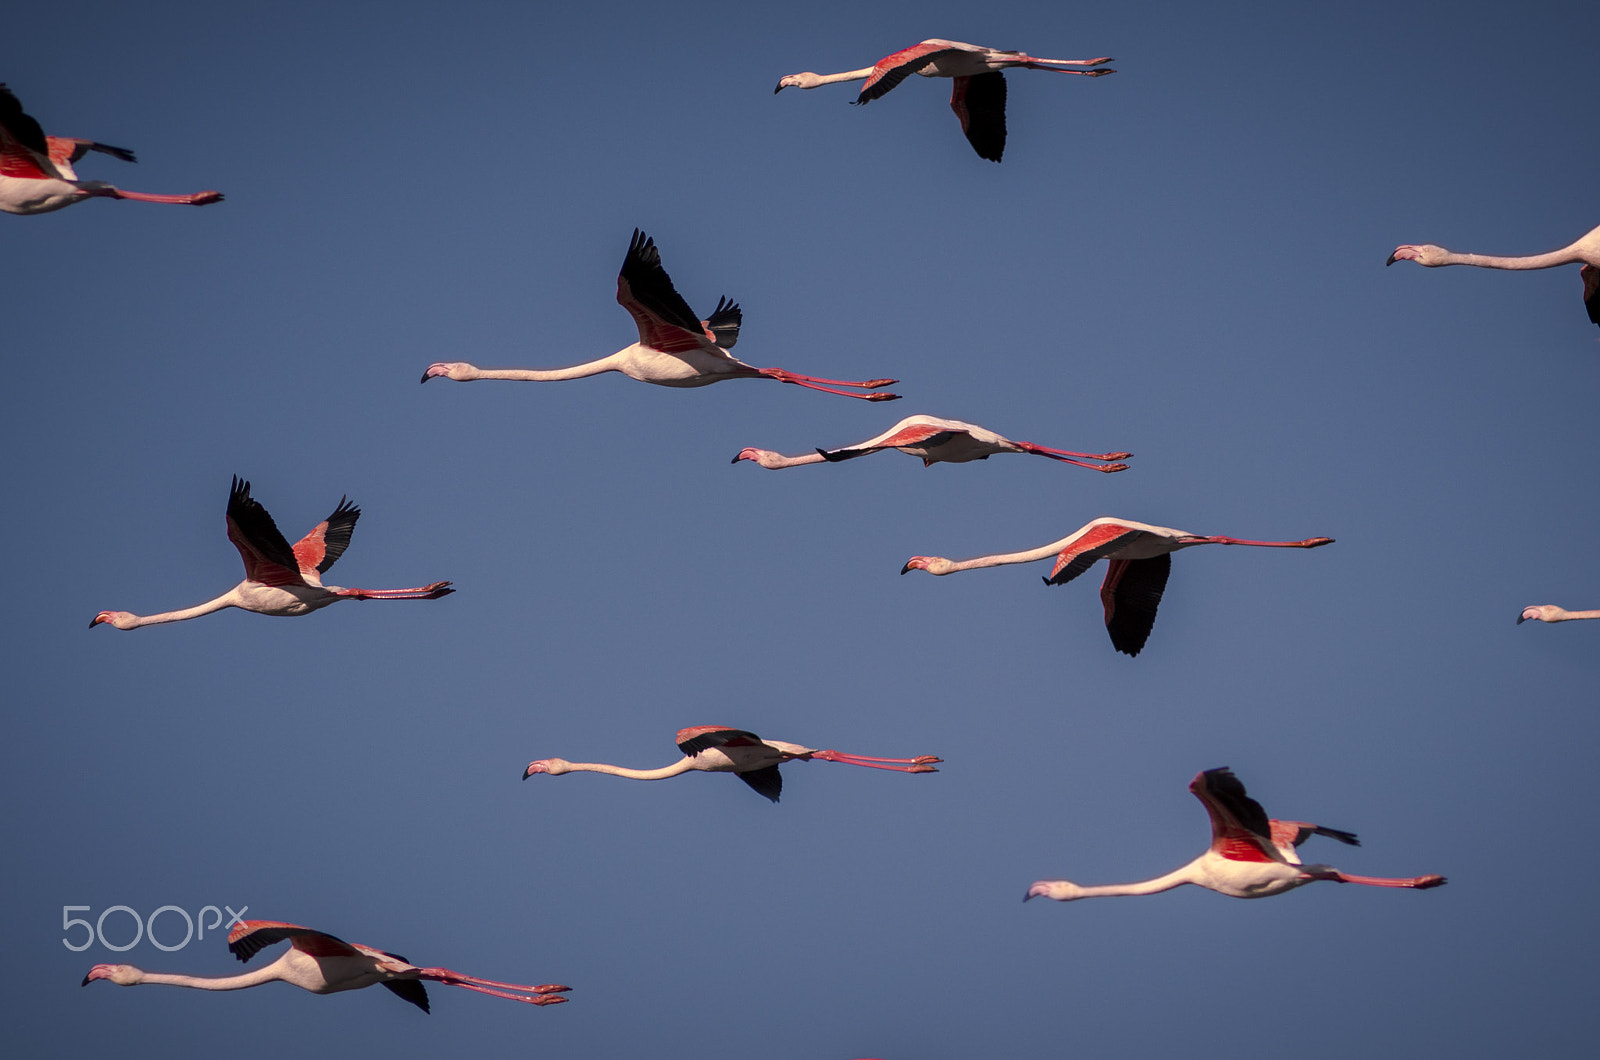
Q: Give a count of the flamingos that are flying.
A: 11